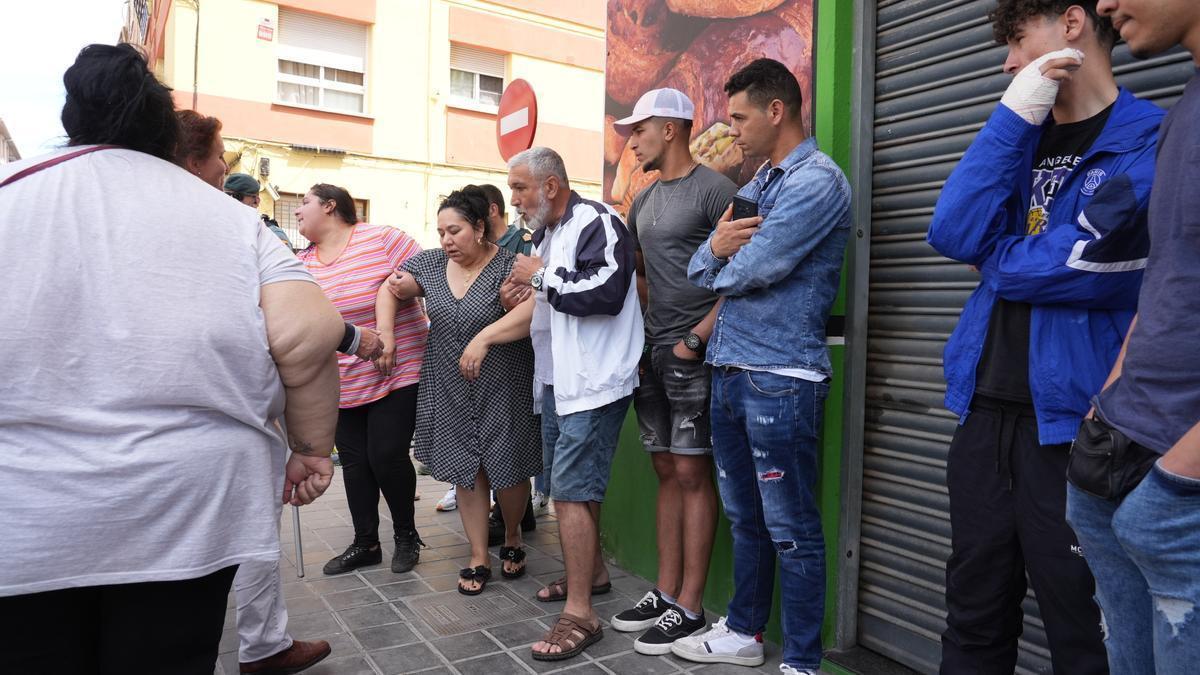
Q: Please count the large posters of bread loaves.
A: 1